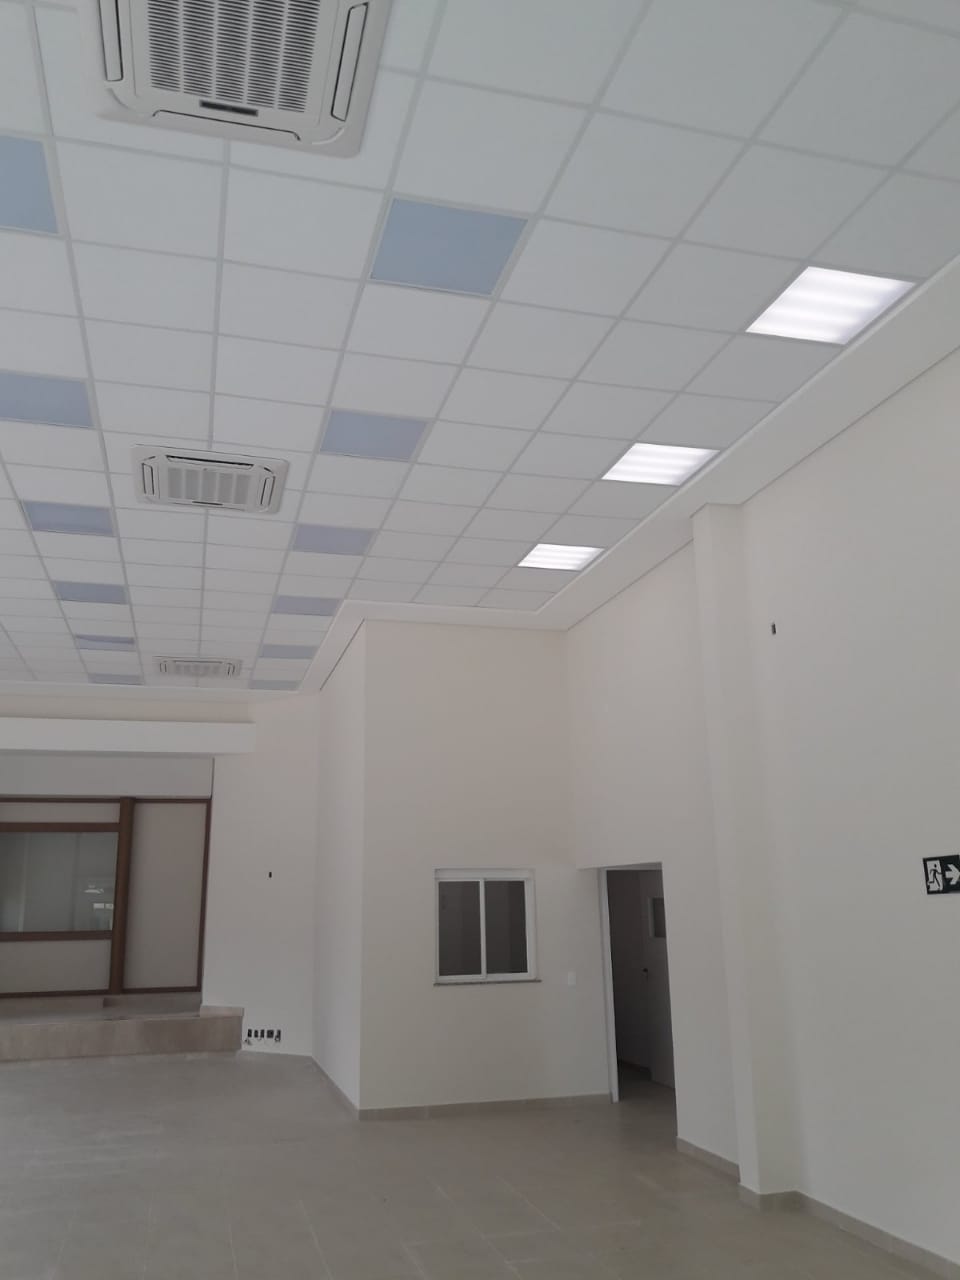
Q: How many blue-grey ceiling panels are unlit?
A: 12